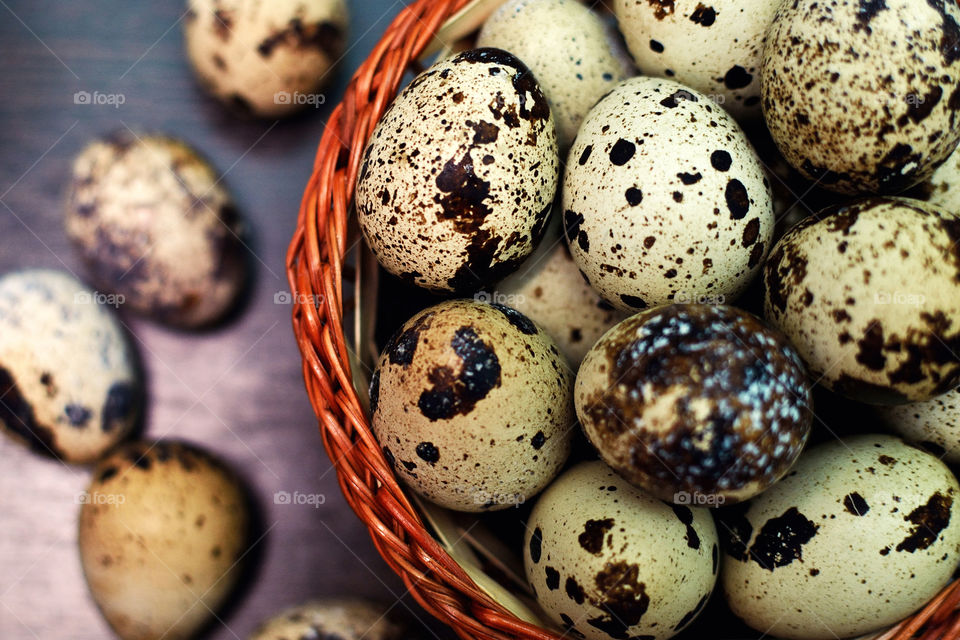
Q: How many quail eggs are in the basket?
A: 13